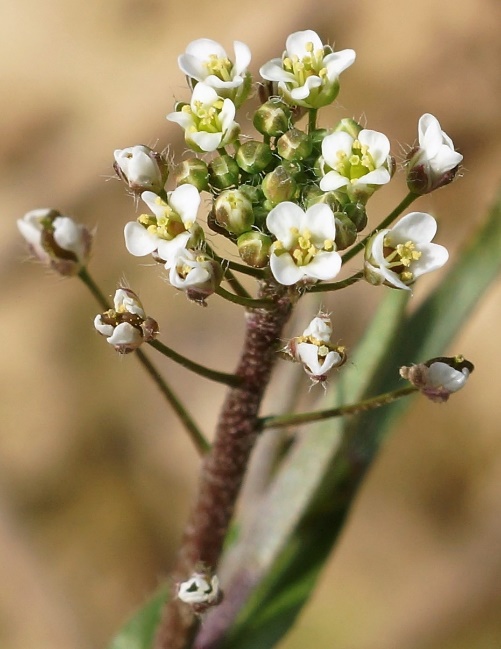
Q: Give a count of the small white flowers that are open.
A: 7